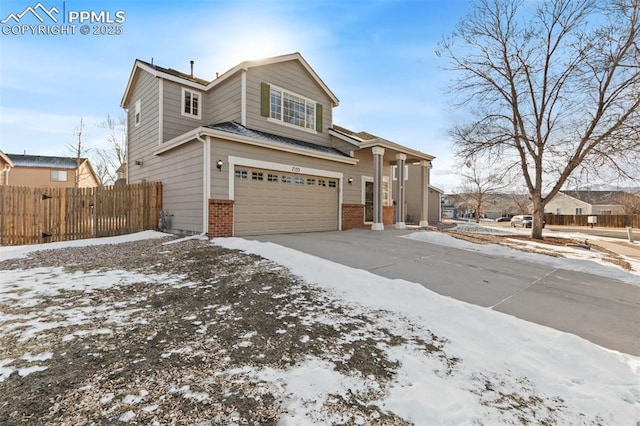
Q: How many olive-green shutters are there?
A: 2